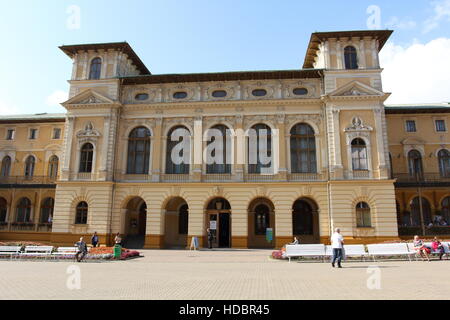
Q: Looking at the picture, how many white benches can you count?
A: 7